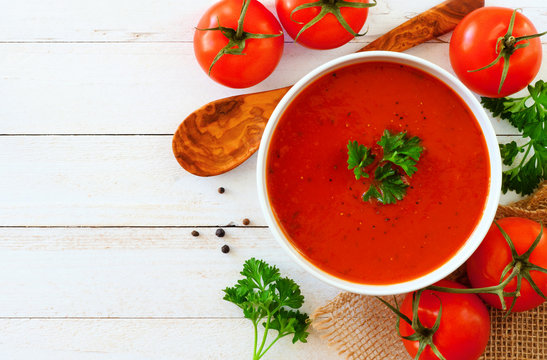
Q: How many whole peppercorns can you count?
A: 5